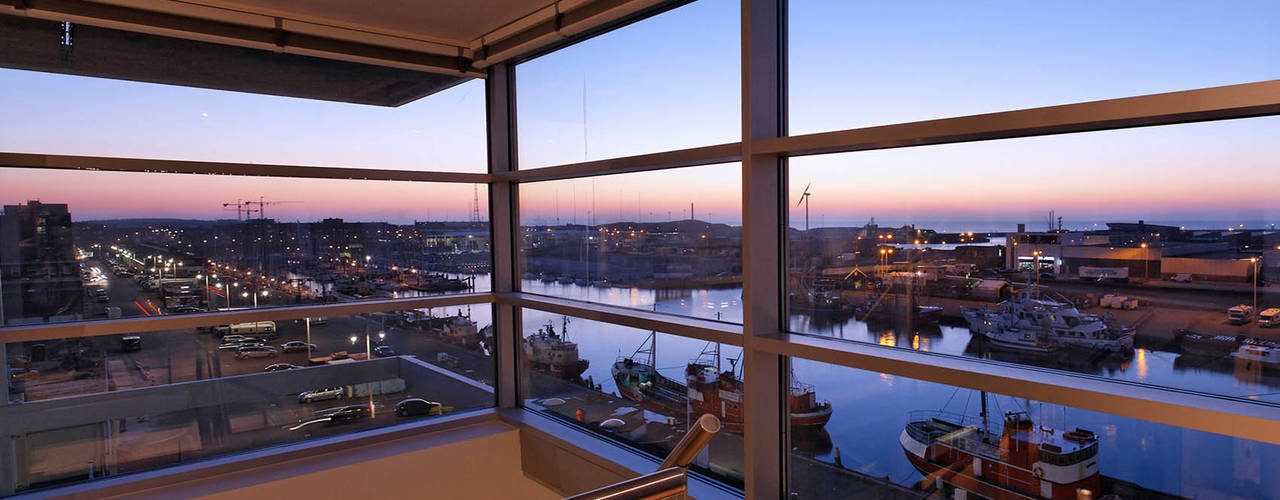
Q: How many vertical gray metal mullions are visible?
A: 2